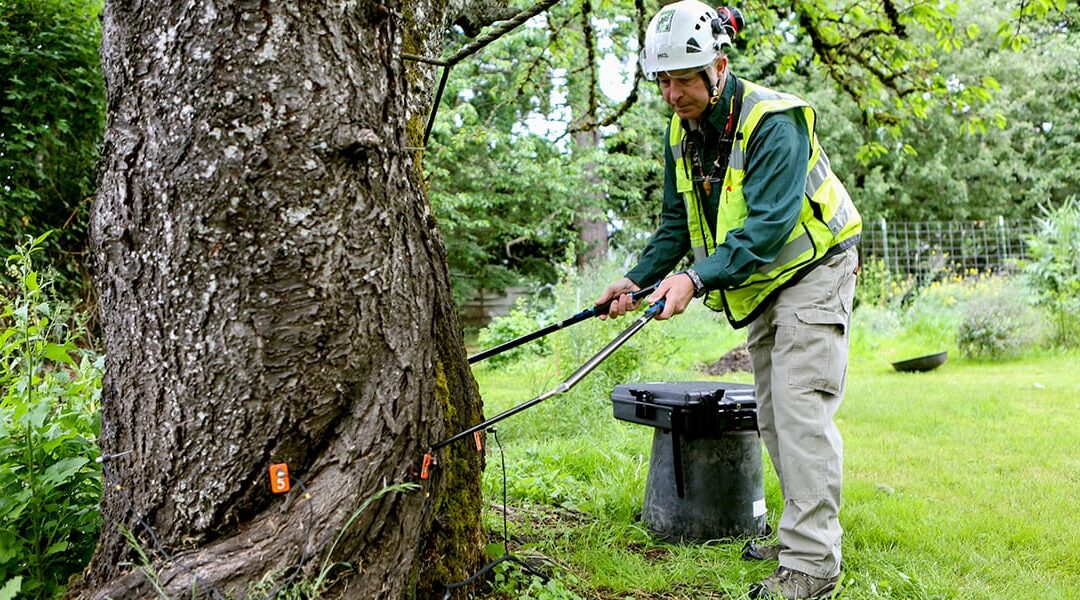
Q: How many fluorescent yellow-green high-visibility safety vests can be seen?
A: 1